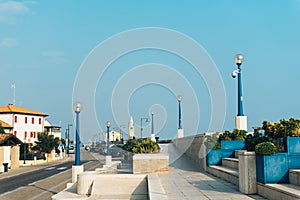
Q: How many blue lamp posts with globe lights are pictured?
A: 5